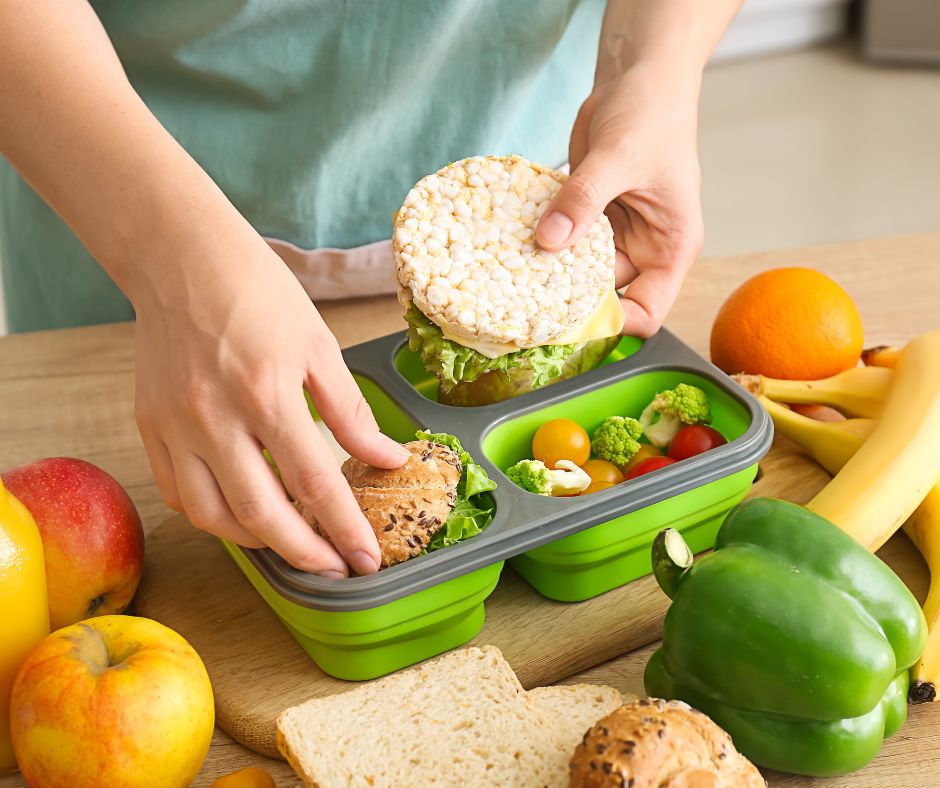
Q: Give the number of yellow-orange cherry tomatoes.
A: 4